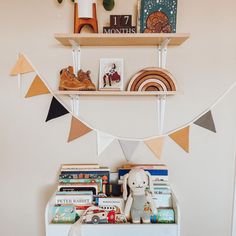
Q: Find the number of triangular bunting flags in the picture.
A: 9